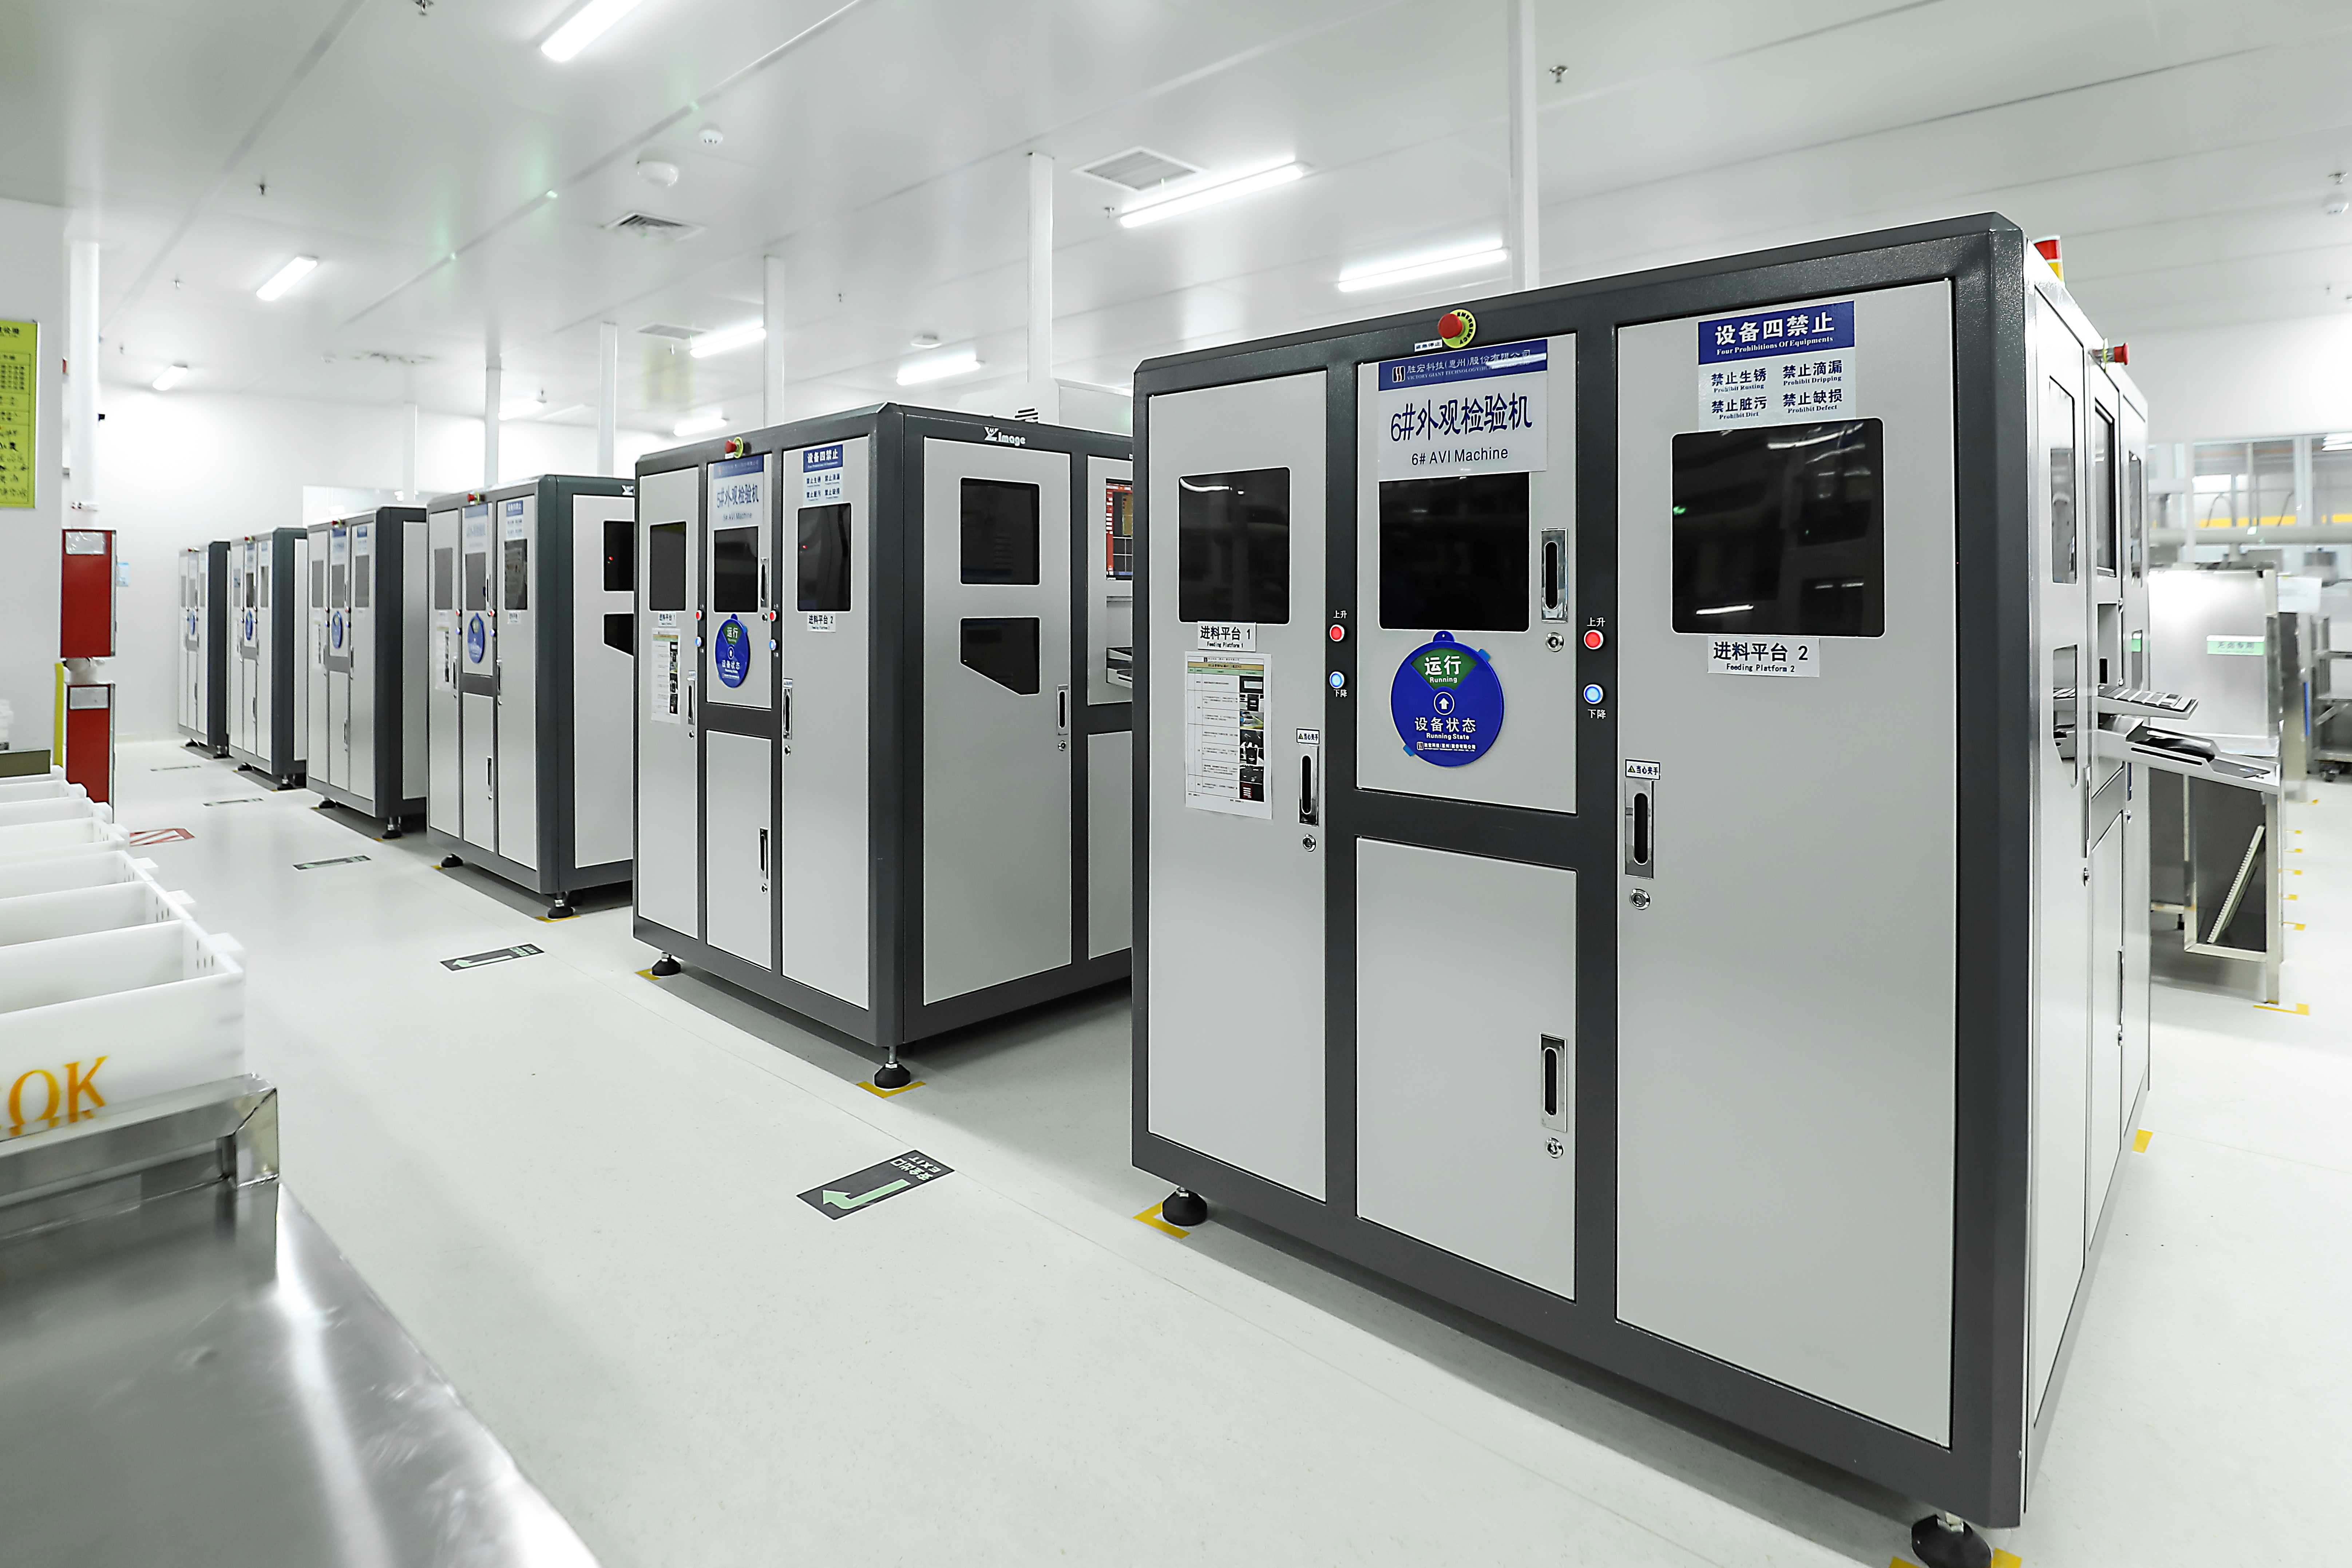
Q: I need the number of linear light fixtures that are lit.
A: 9